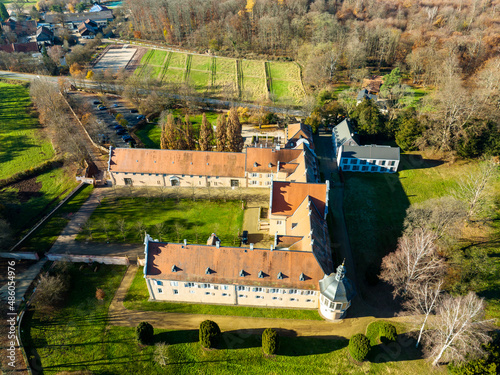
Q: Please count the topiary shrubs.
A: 5